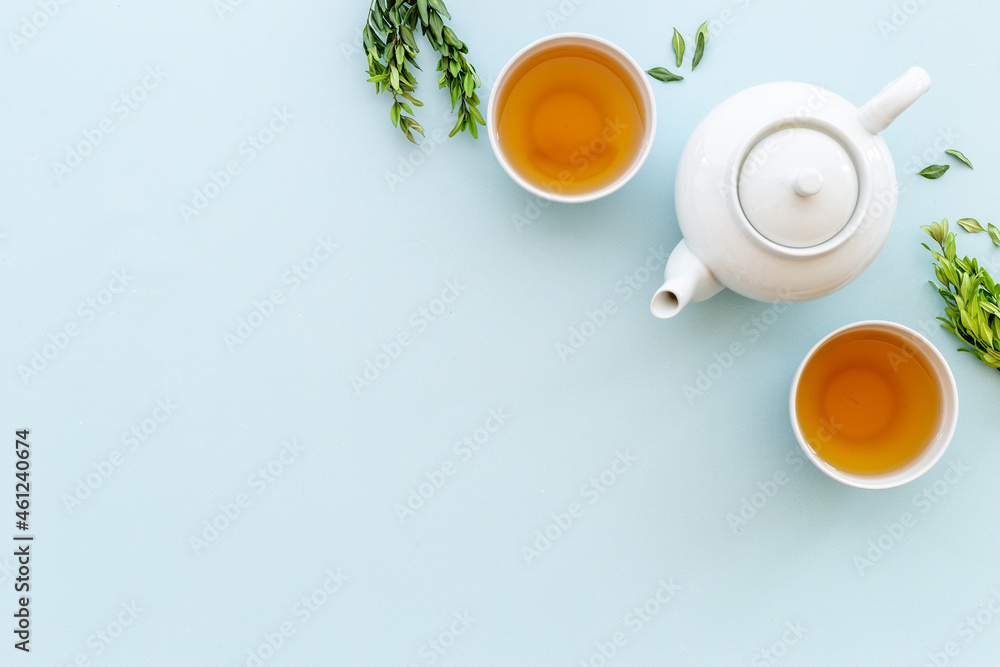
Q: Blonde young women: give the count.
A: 0